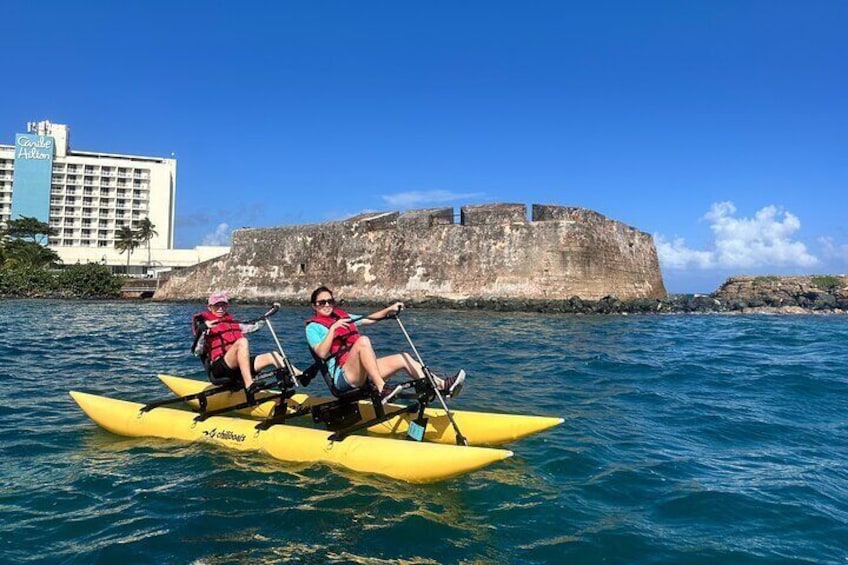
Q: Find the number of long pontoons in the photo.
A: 2